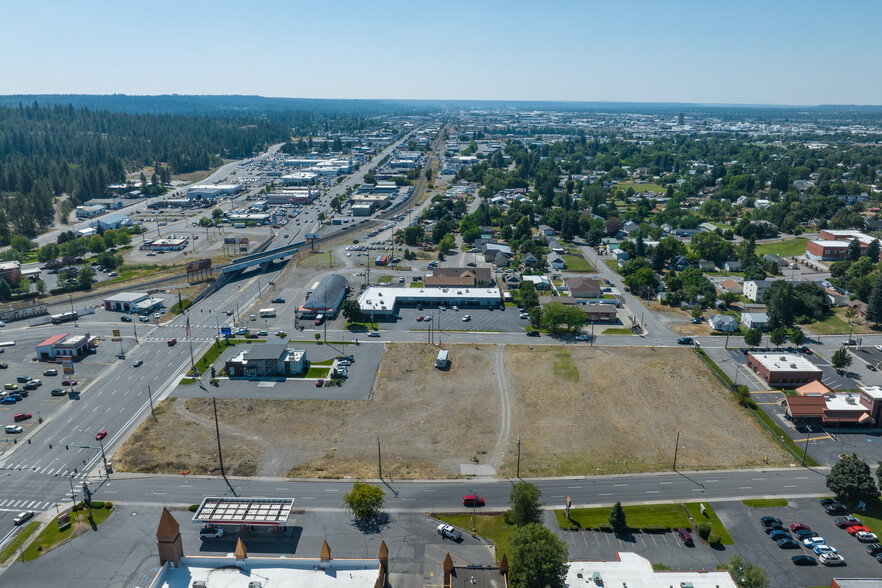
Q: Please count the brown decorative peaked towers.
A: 6